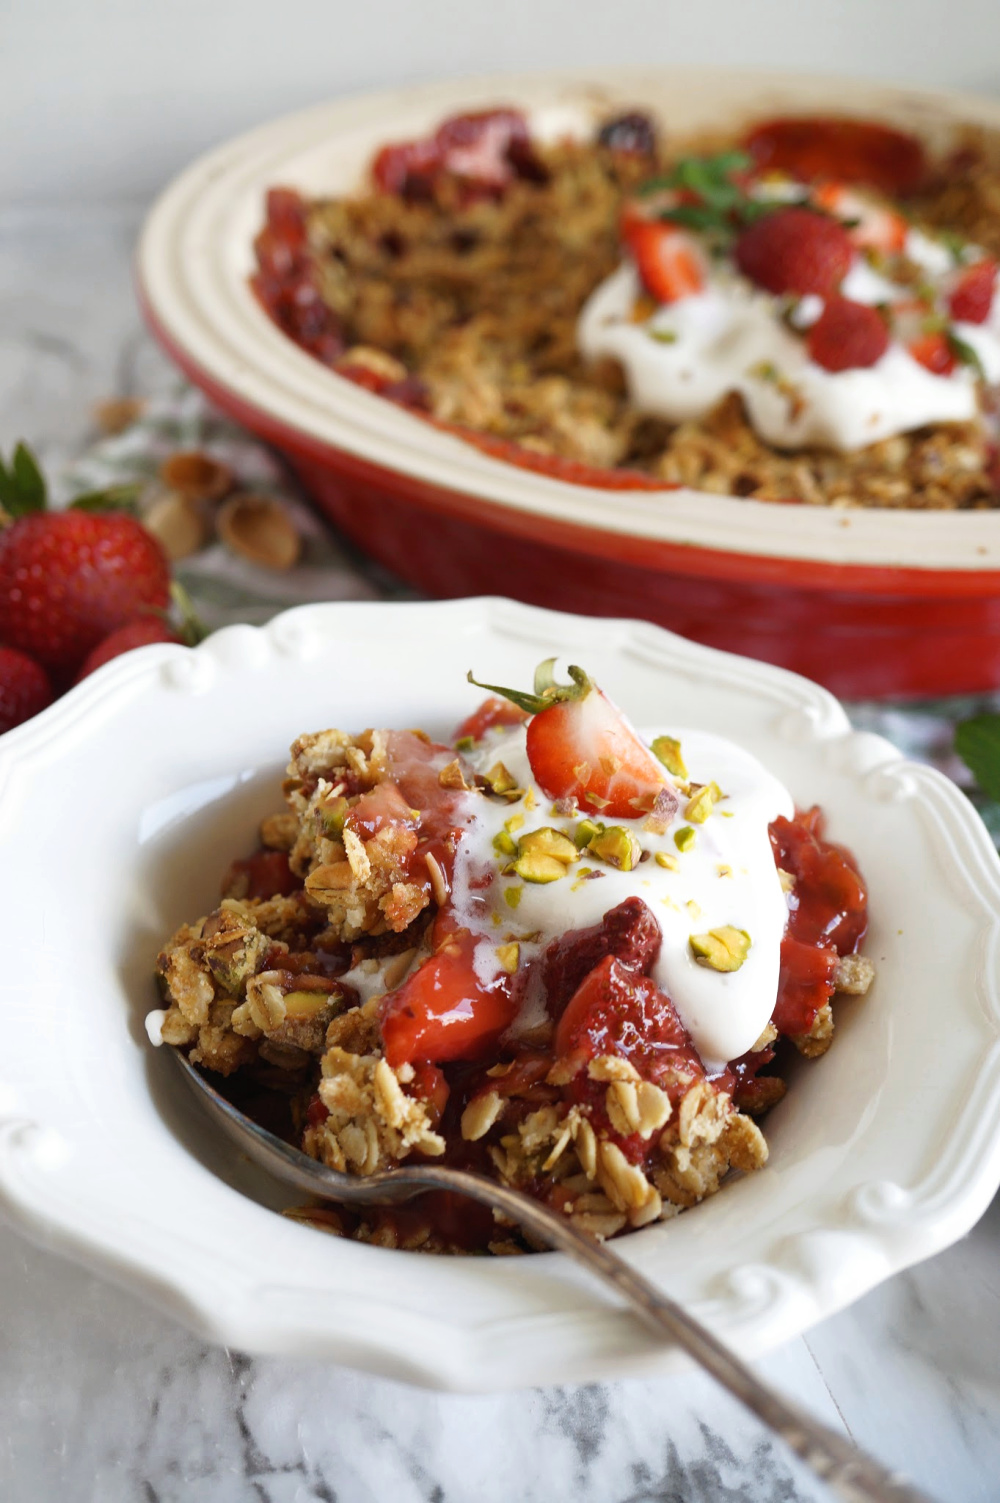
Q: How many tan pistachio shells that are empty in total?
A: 2